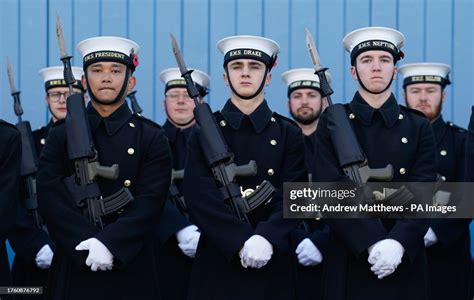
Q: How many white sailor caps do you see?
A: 7